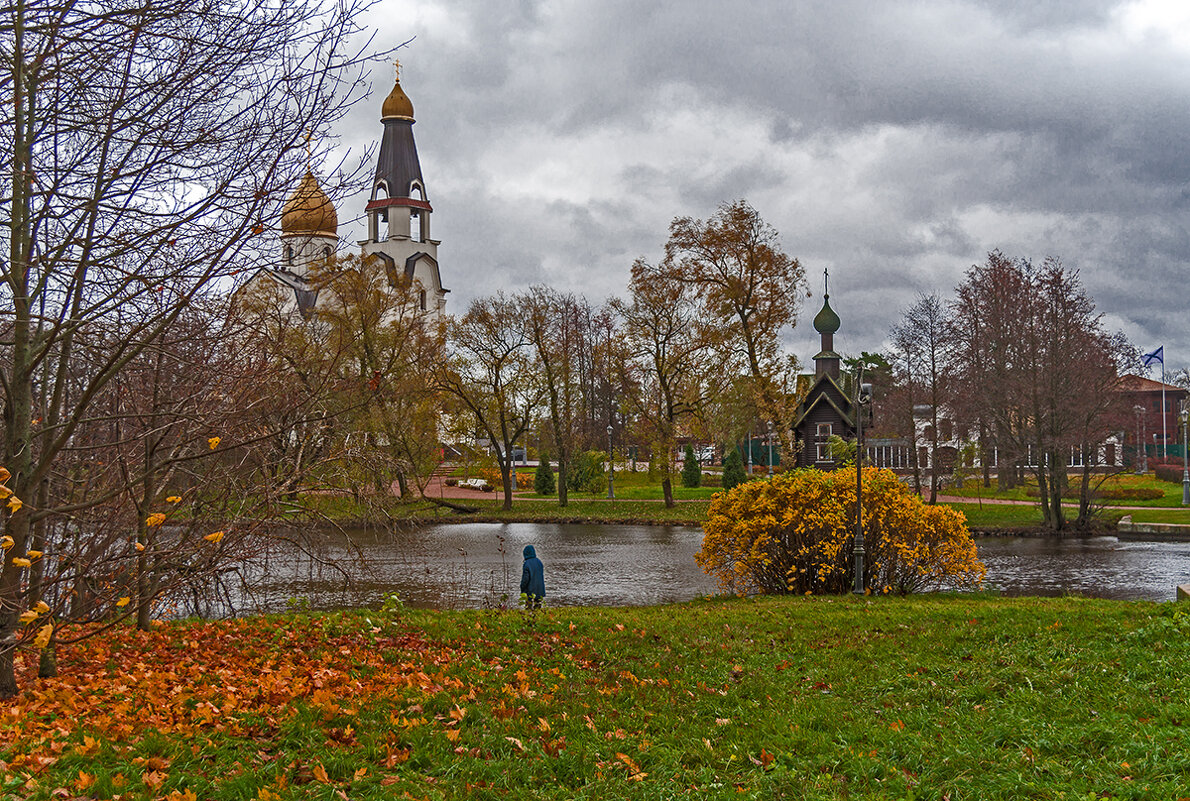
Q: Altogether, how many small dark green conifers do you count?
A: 3